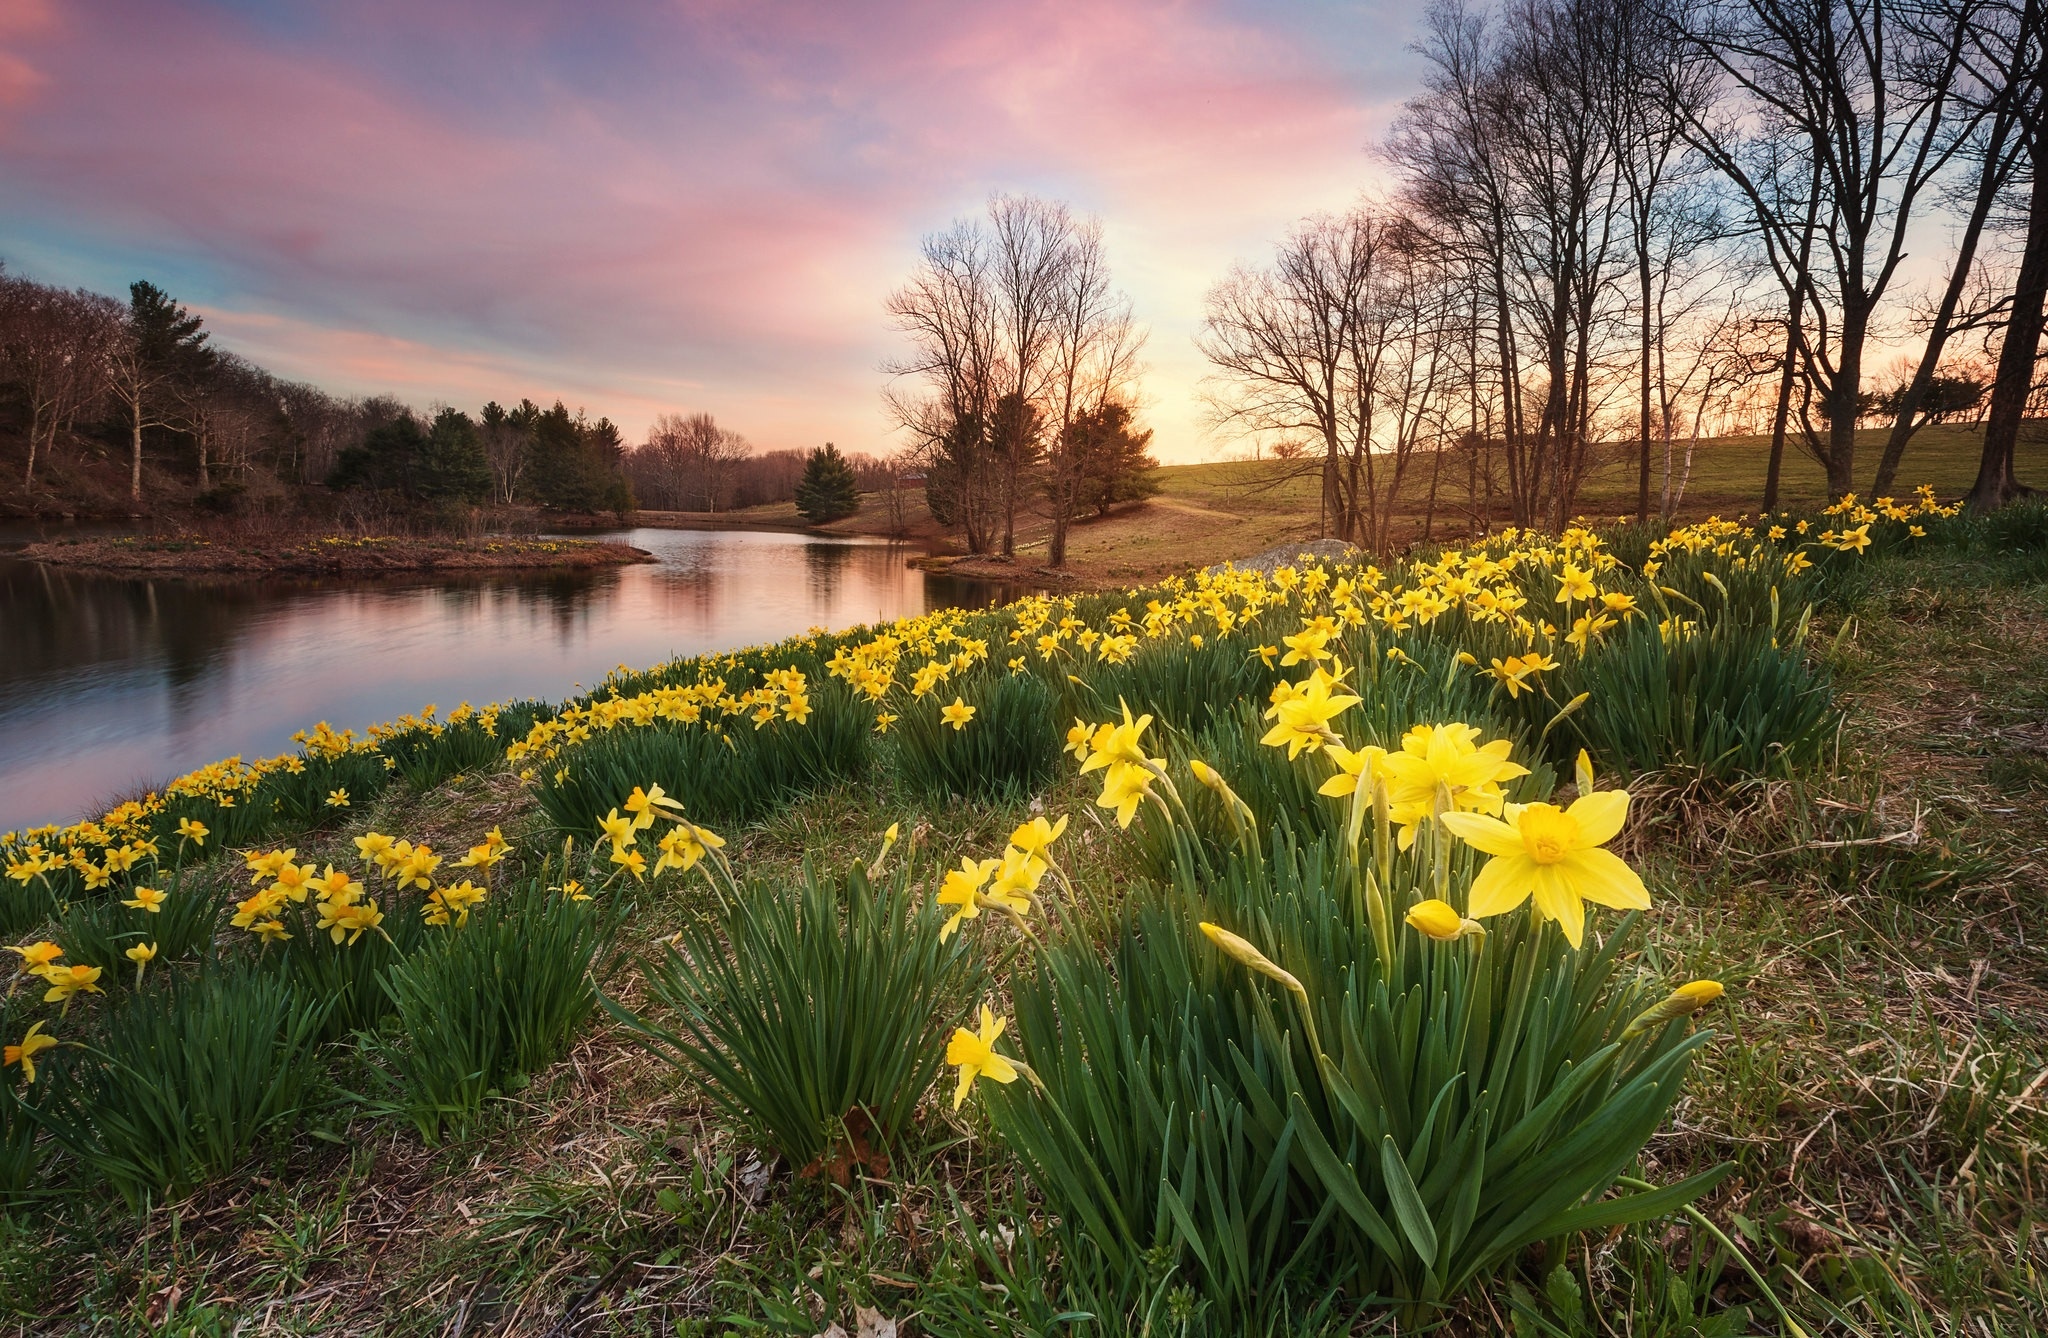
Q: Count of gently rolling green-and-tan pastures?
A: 1